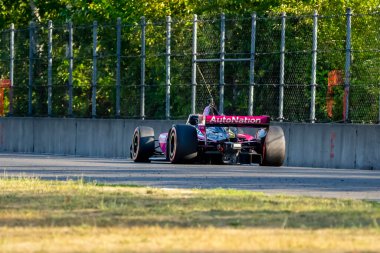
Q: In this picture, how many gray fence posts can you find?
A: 14